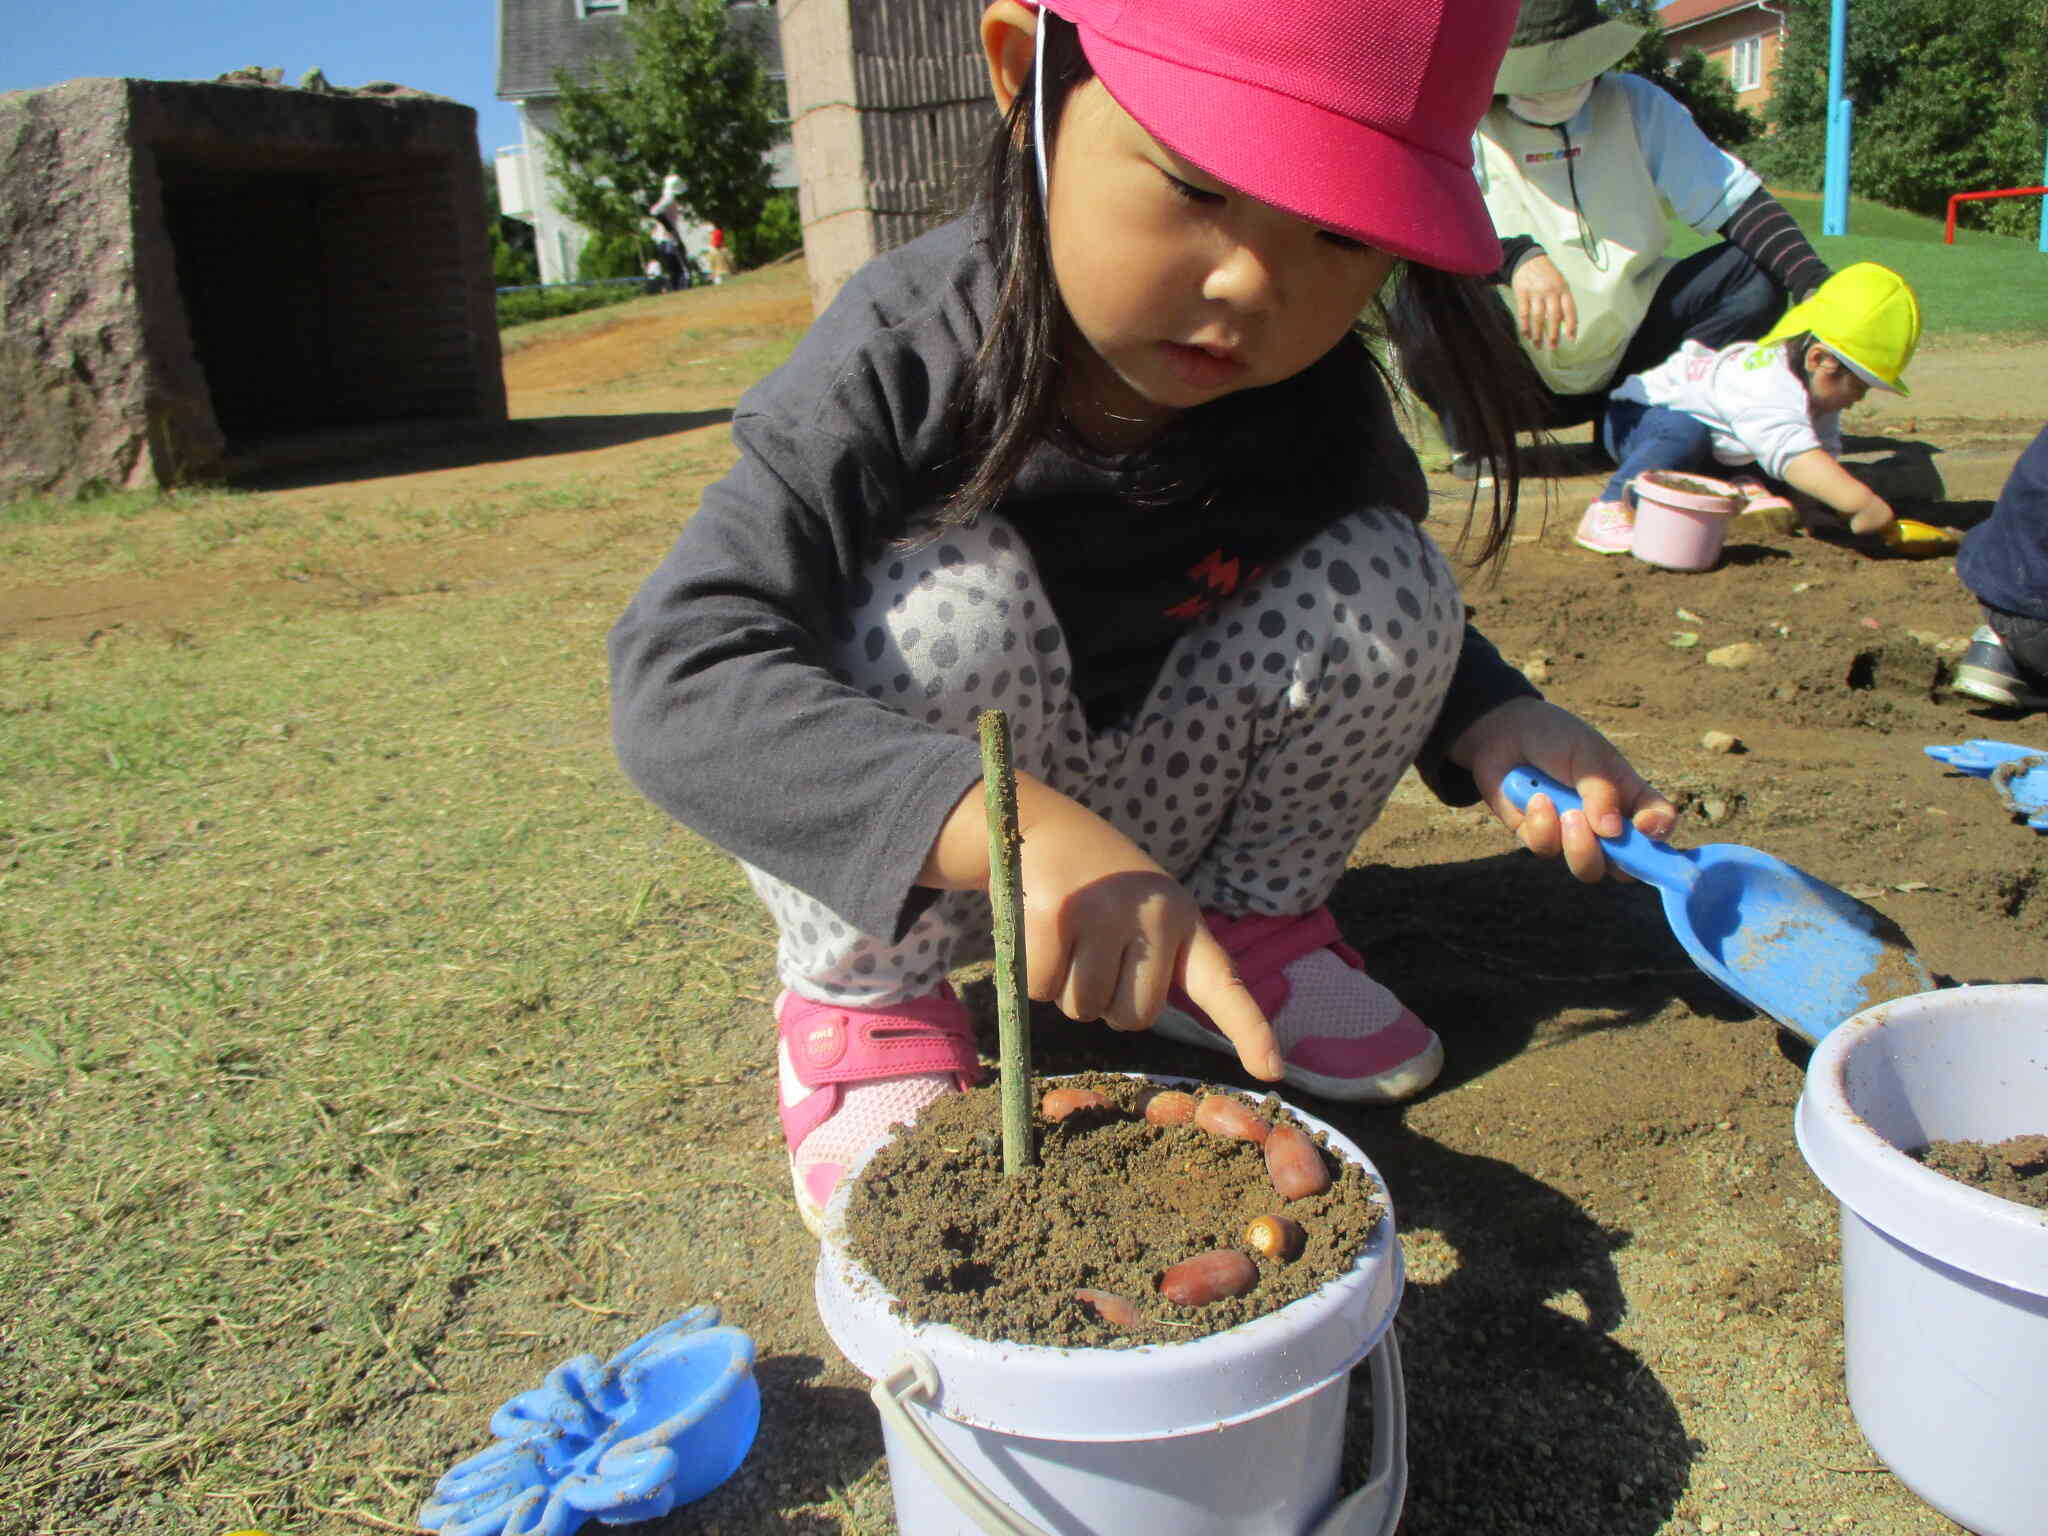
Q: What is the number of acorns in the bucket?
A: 7